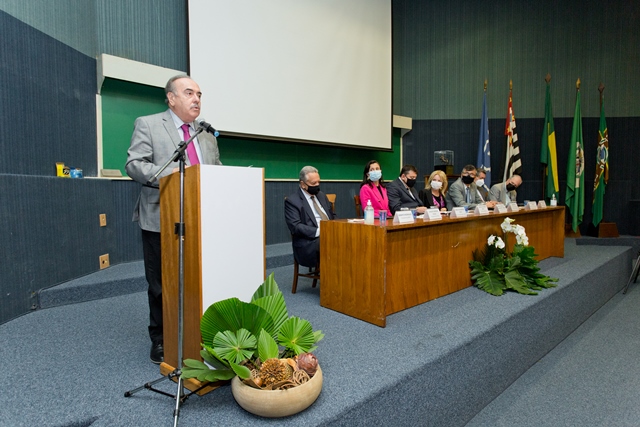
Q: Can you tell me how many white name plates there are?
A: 8